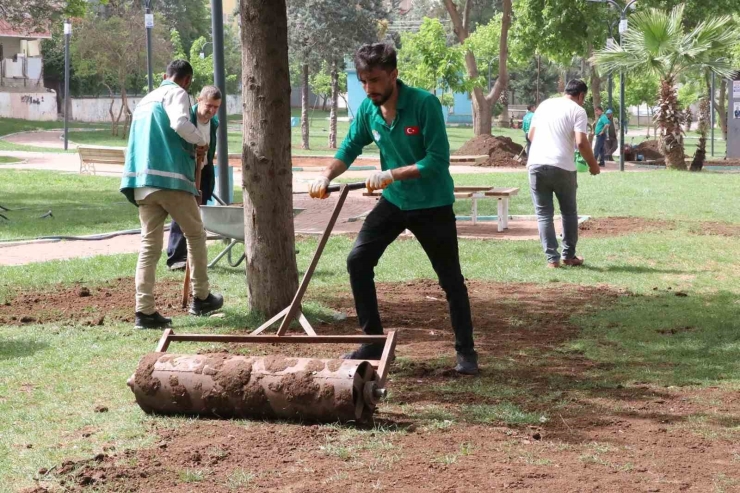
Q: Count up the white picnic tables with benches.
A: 1